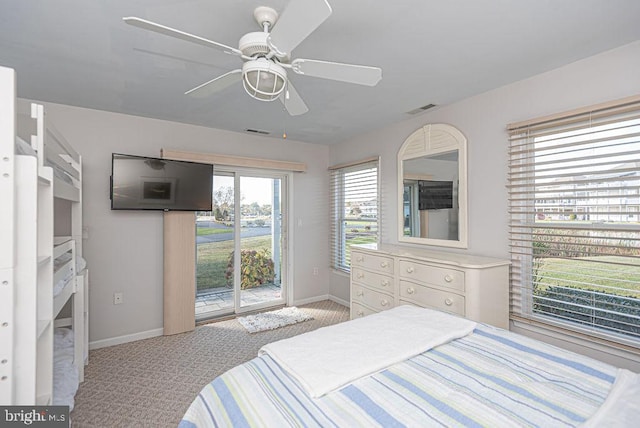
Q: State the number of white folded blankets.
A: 1